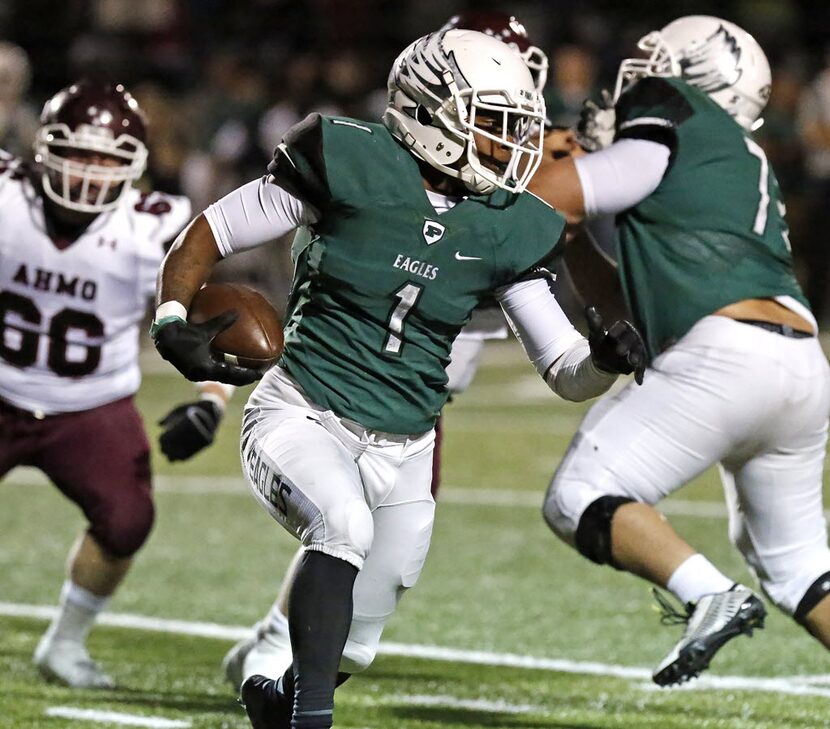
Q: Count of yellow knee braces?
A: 0